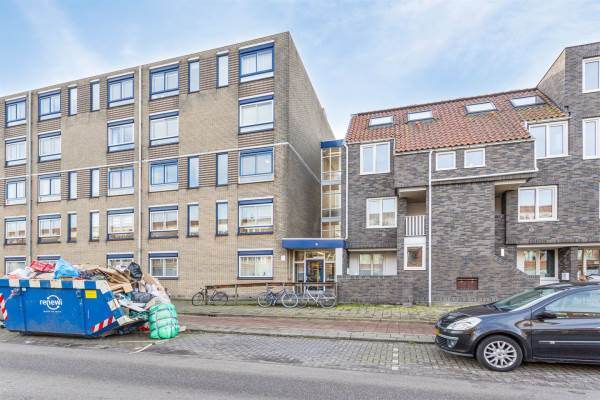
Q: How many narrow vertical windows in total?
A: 12